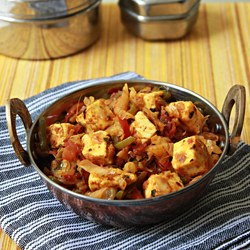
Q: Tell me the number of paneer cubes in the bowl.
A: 9